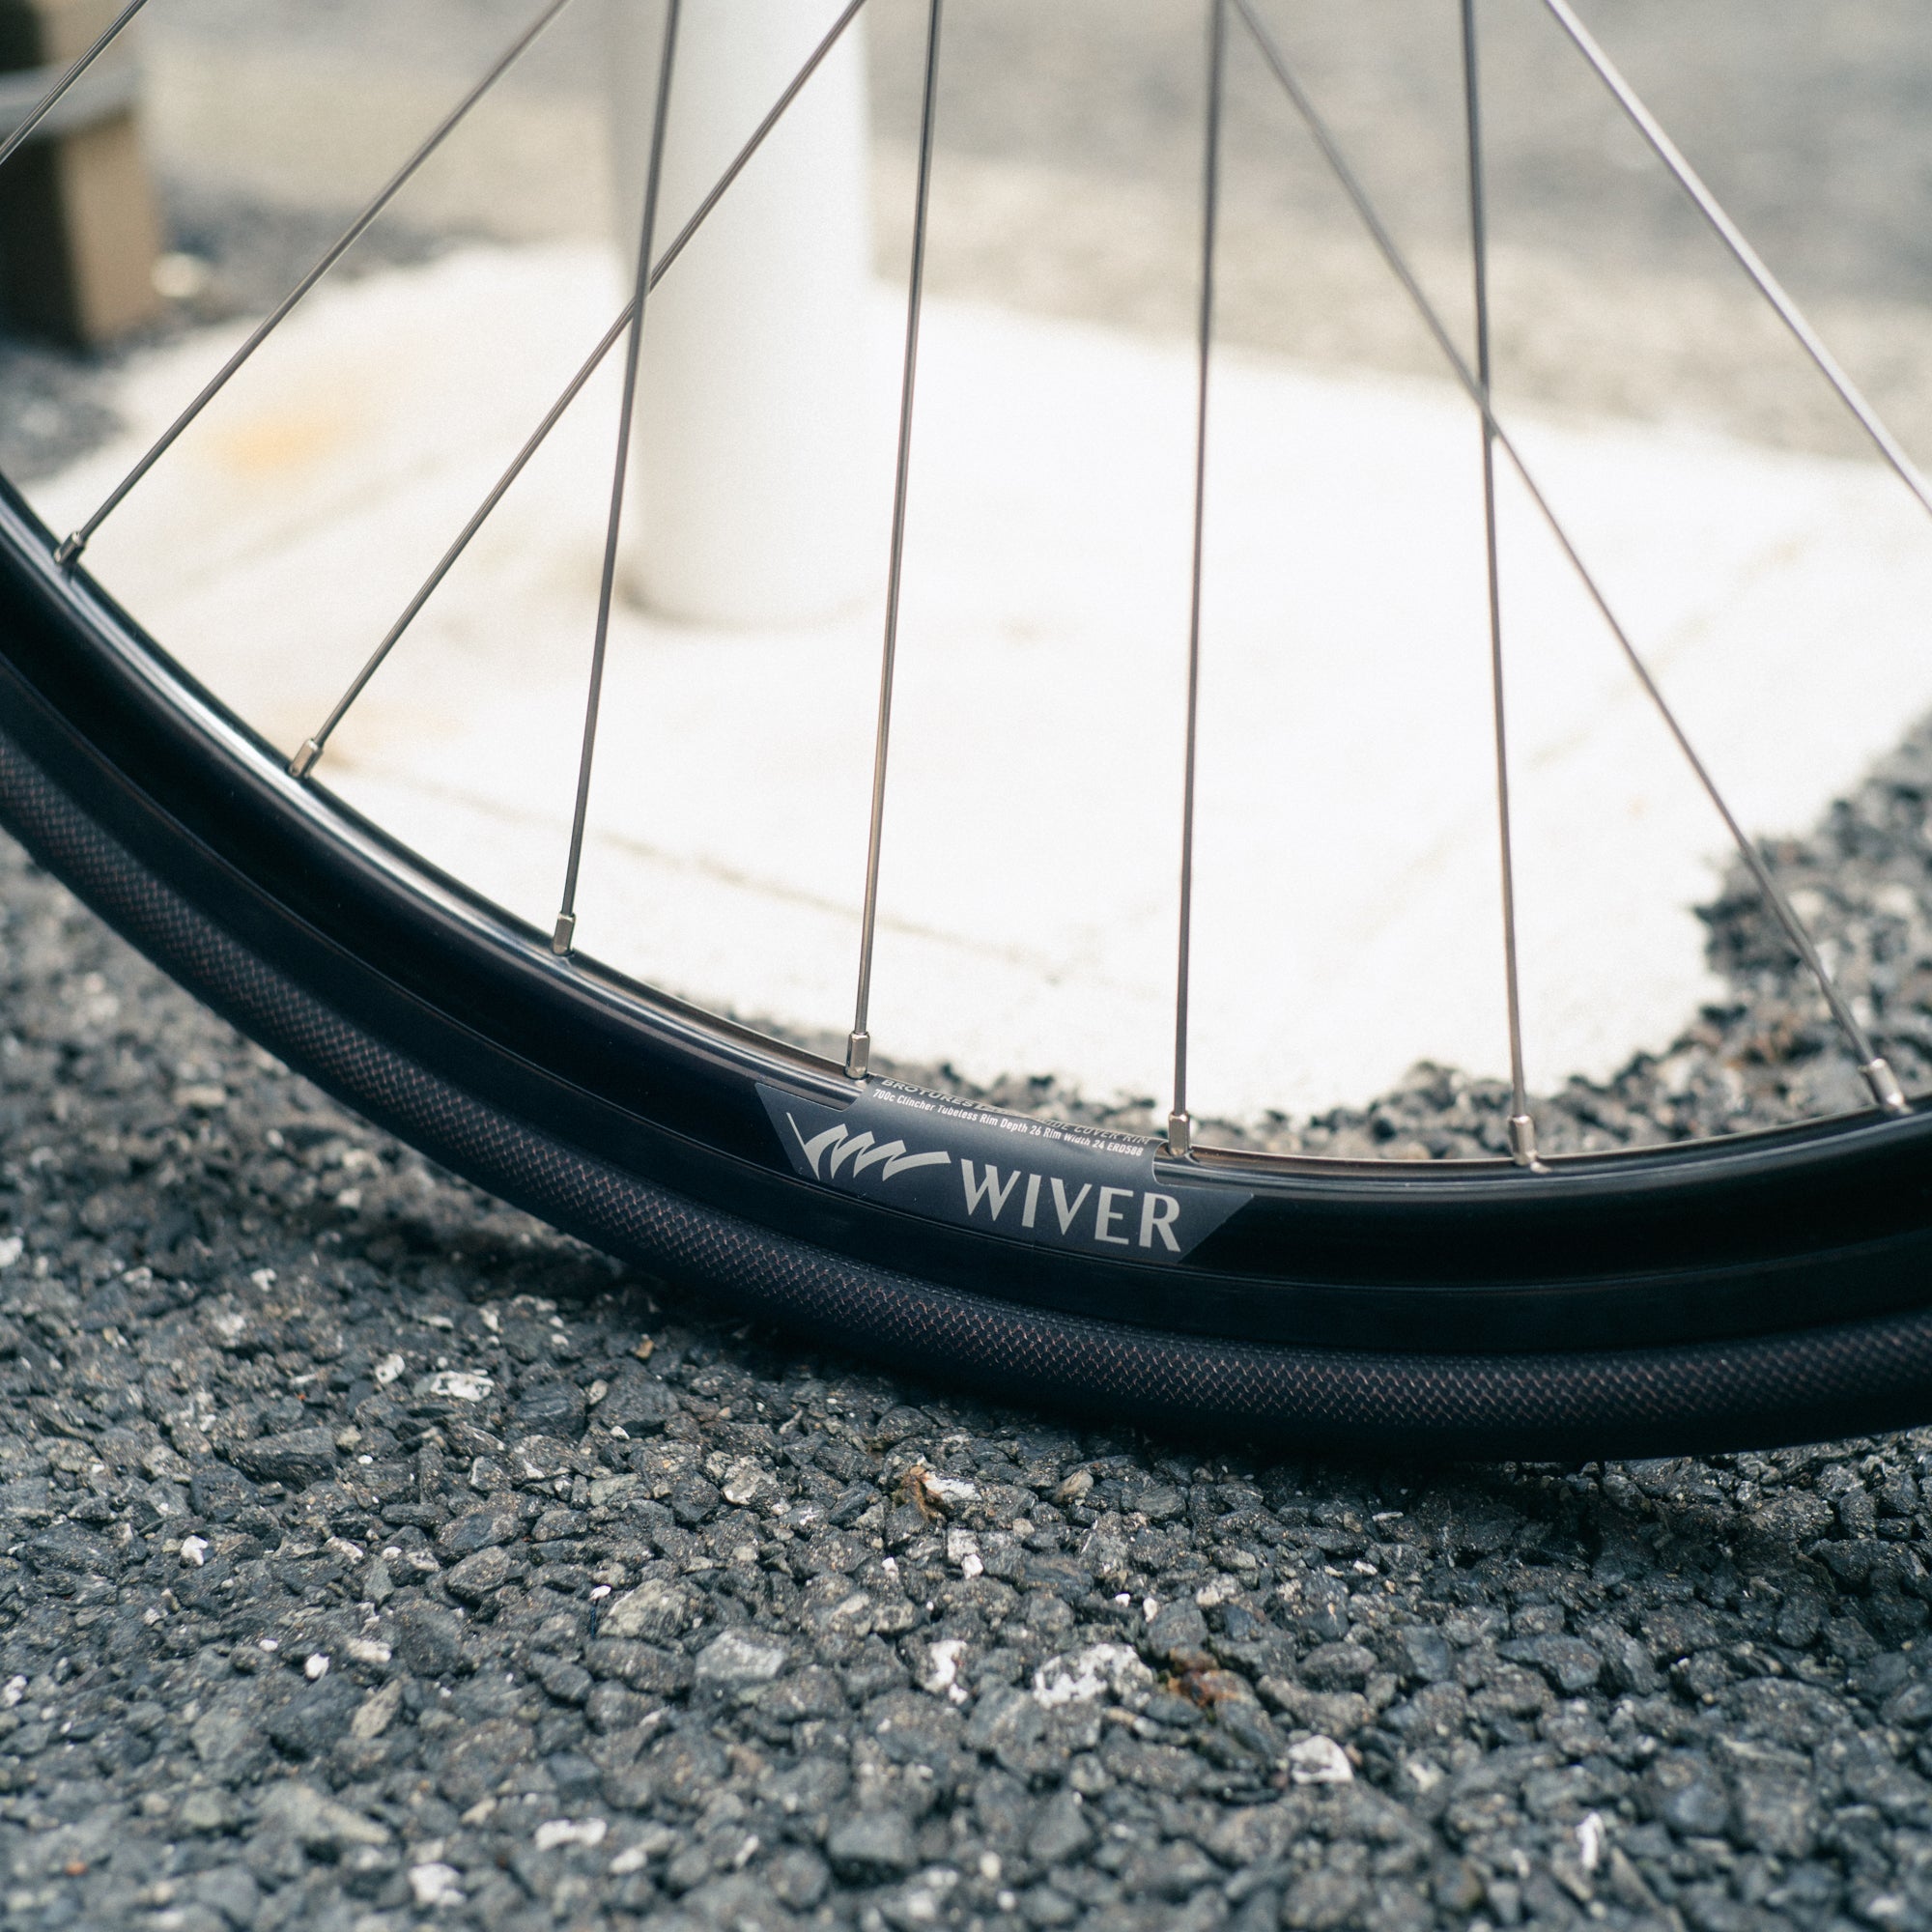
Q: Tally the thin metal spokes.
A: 9